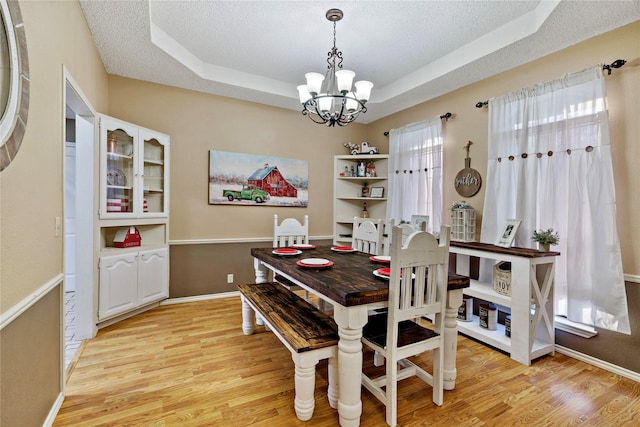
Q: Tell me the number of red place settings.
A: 6